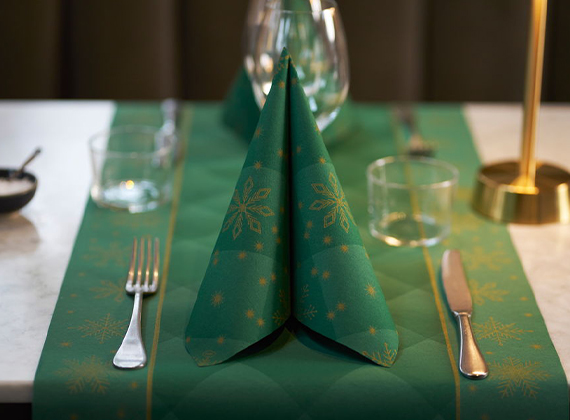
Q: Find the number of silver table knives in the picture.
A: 1